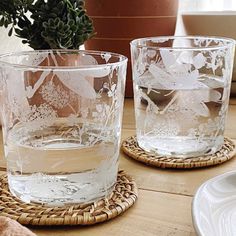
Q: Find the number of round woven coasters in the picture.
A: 2